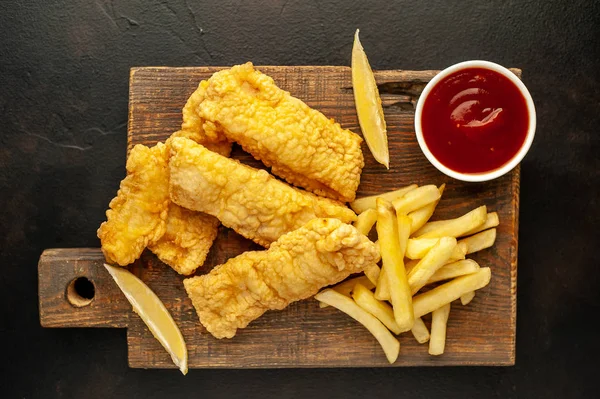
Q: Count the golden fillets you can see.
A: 5